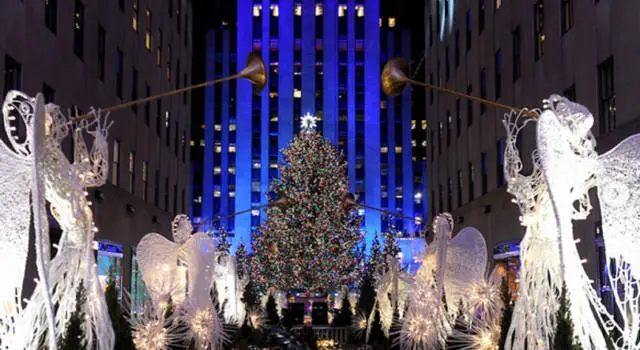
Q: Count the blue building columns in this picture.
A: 11